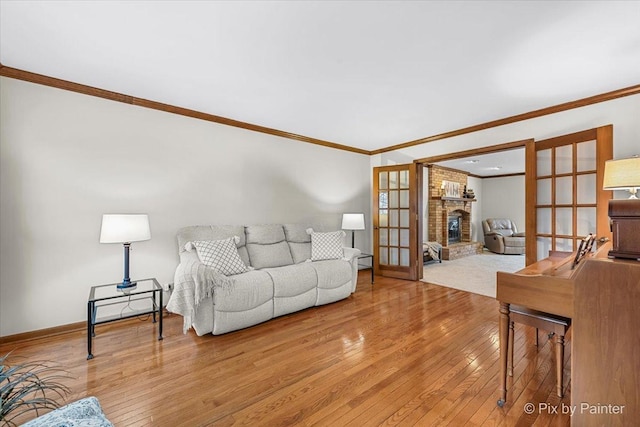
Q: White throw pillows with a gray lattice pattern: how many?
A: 2